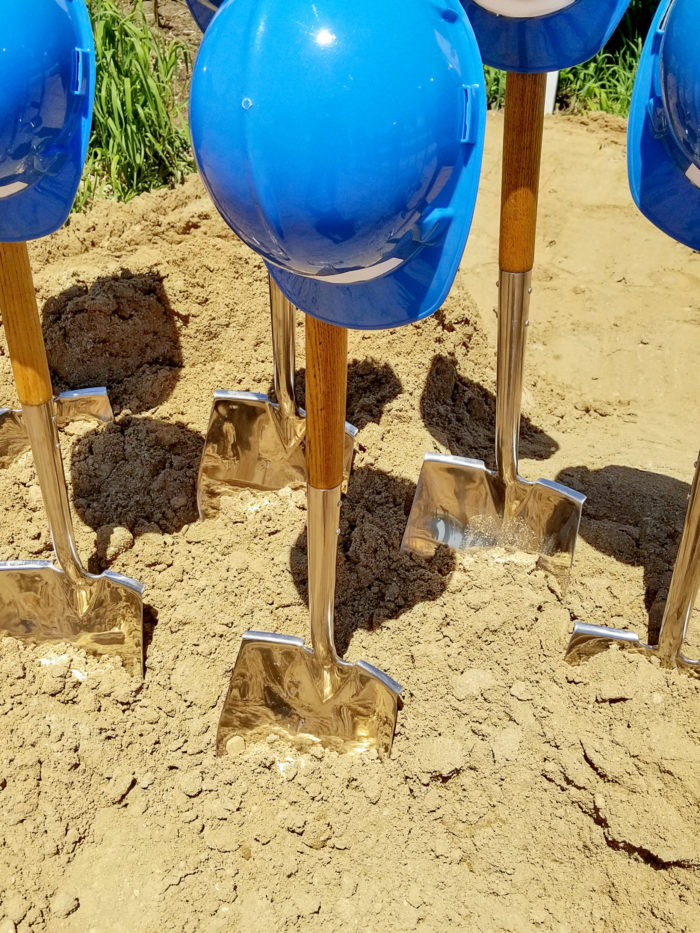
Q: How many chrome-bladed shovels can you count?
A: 6